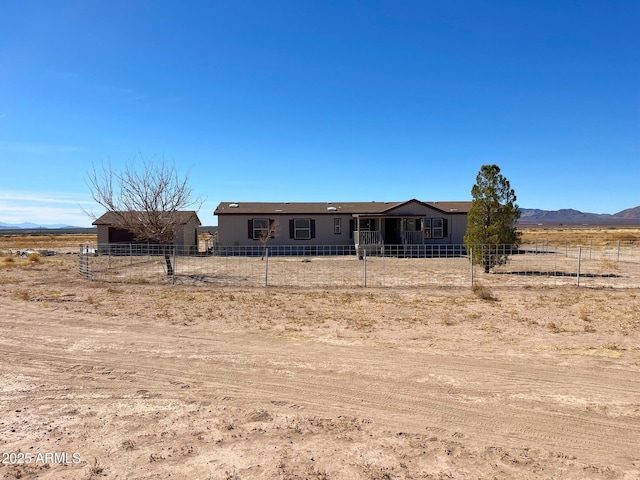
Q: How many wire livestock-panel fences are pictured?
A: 1